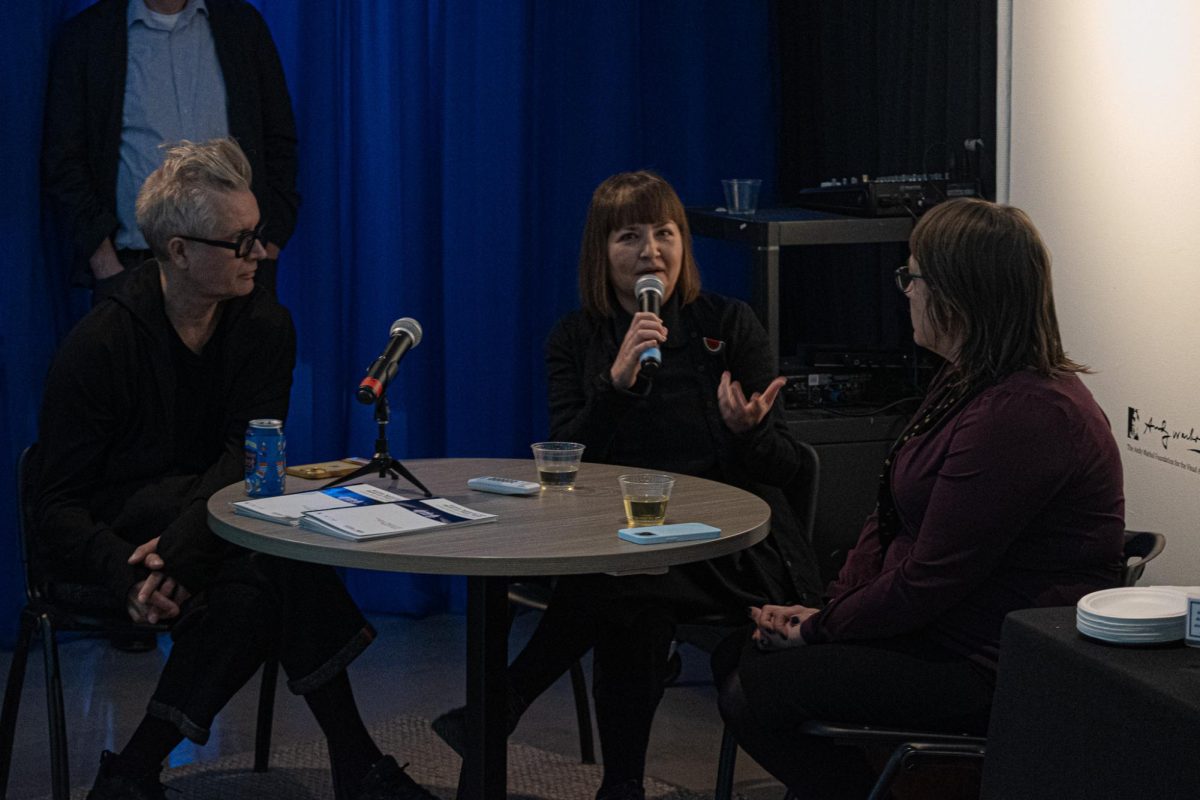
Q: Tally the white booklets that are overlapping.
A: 2